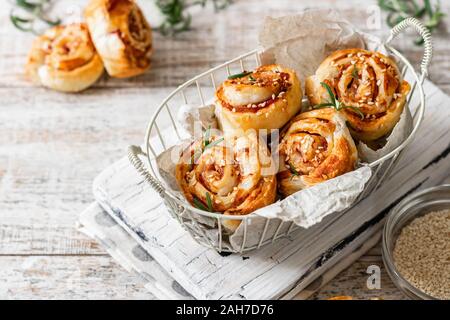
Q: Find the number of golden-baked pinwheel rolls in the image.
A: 6